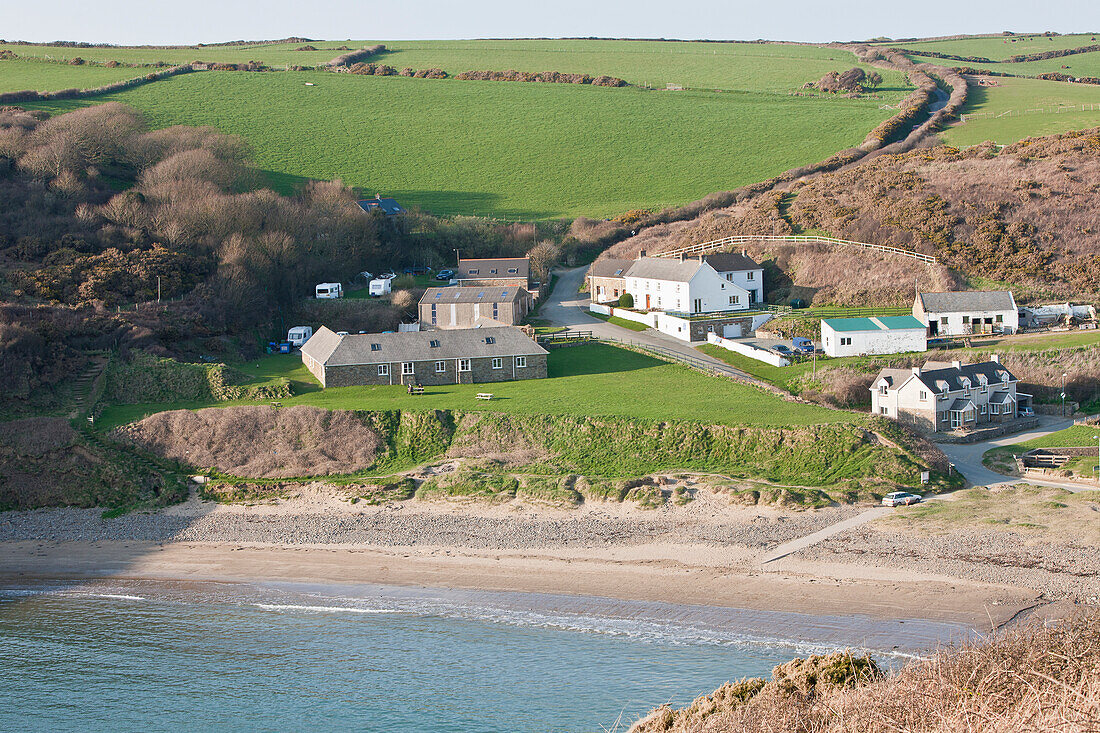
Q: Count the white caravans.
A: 3